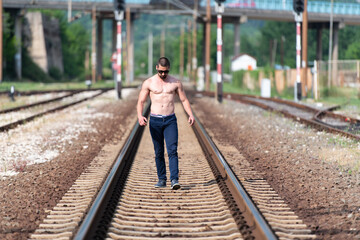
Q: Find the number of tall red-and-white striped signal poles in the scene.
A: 3